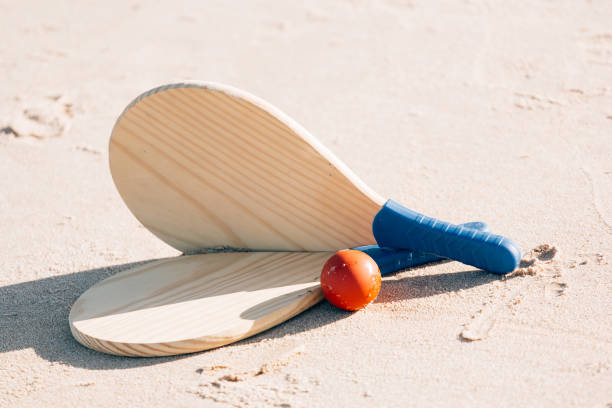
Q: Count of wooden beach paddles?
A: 2